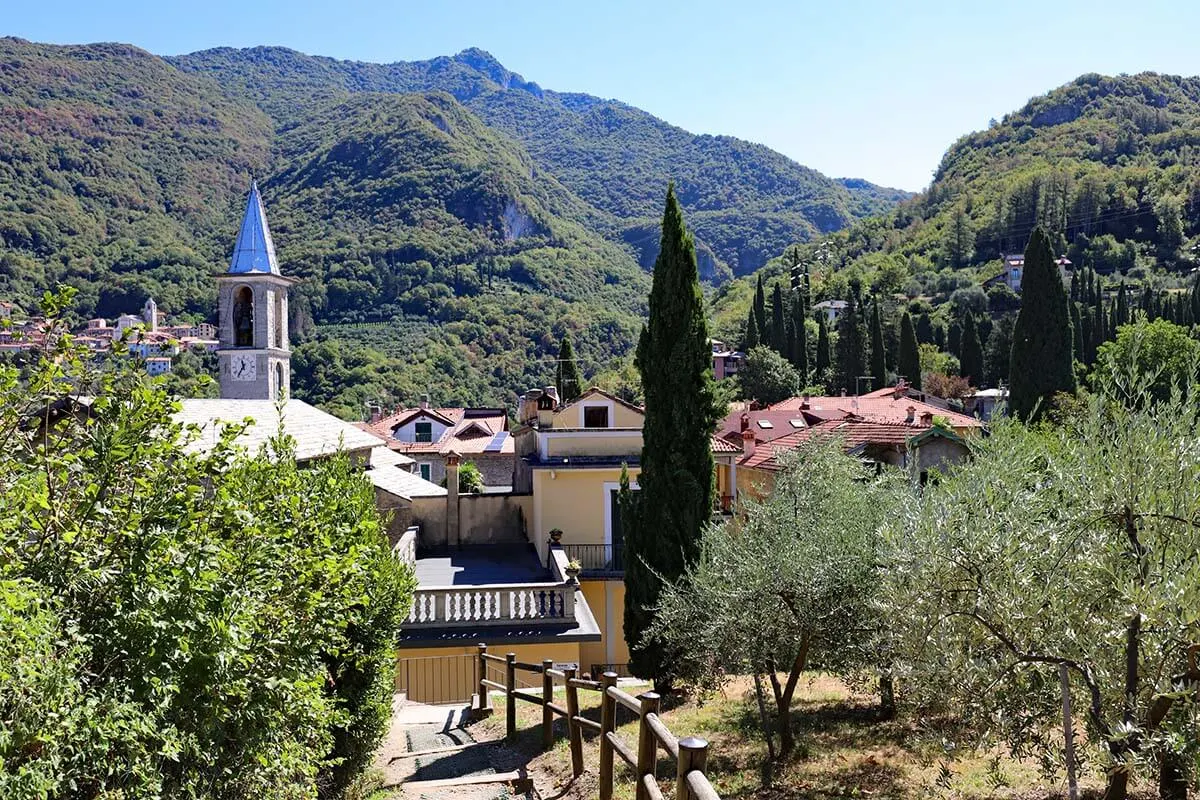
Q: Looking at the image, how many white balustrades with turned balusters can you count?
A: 1